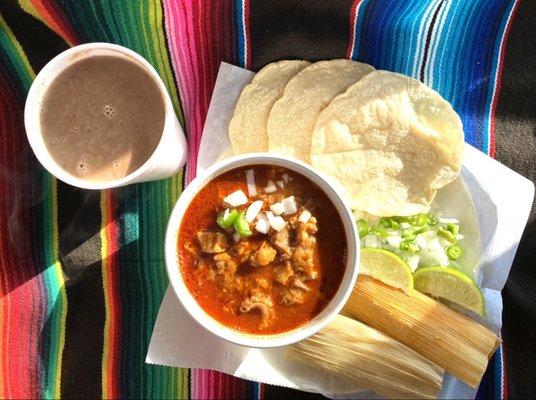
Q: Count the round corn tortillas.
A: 3